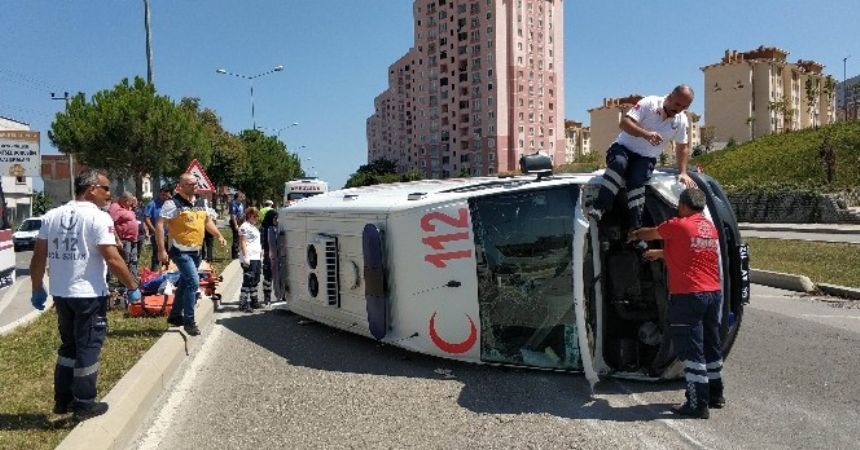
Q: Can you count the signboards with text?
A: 1